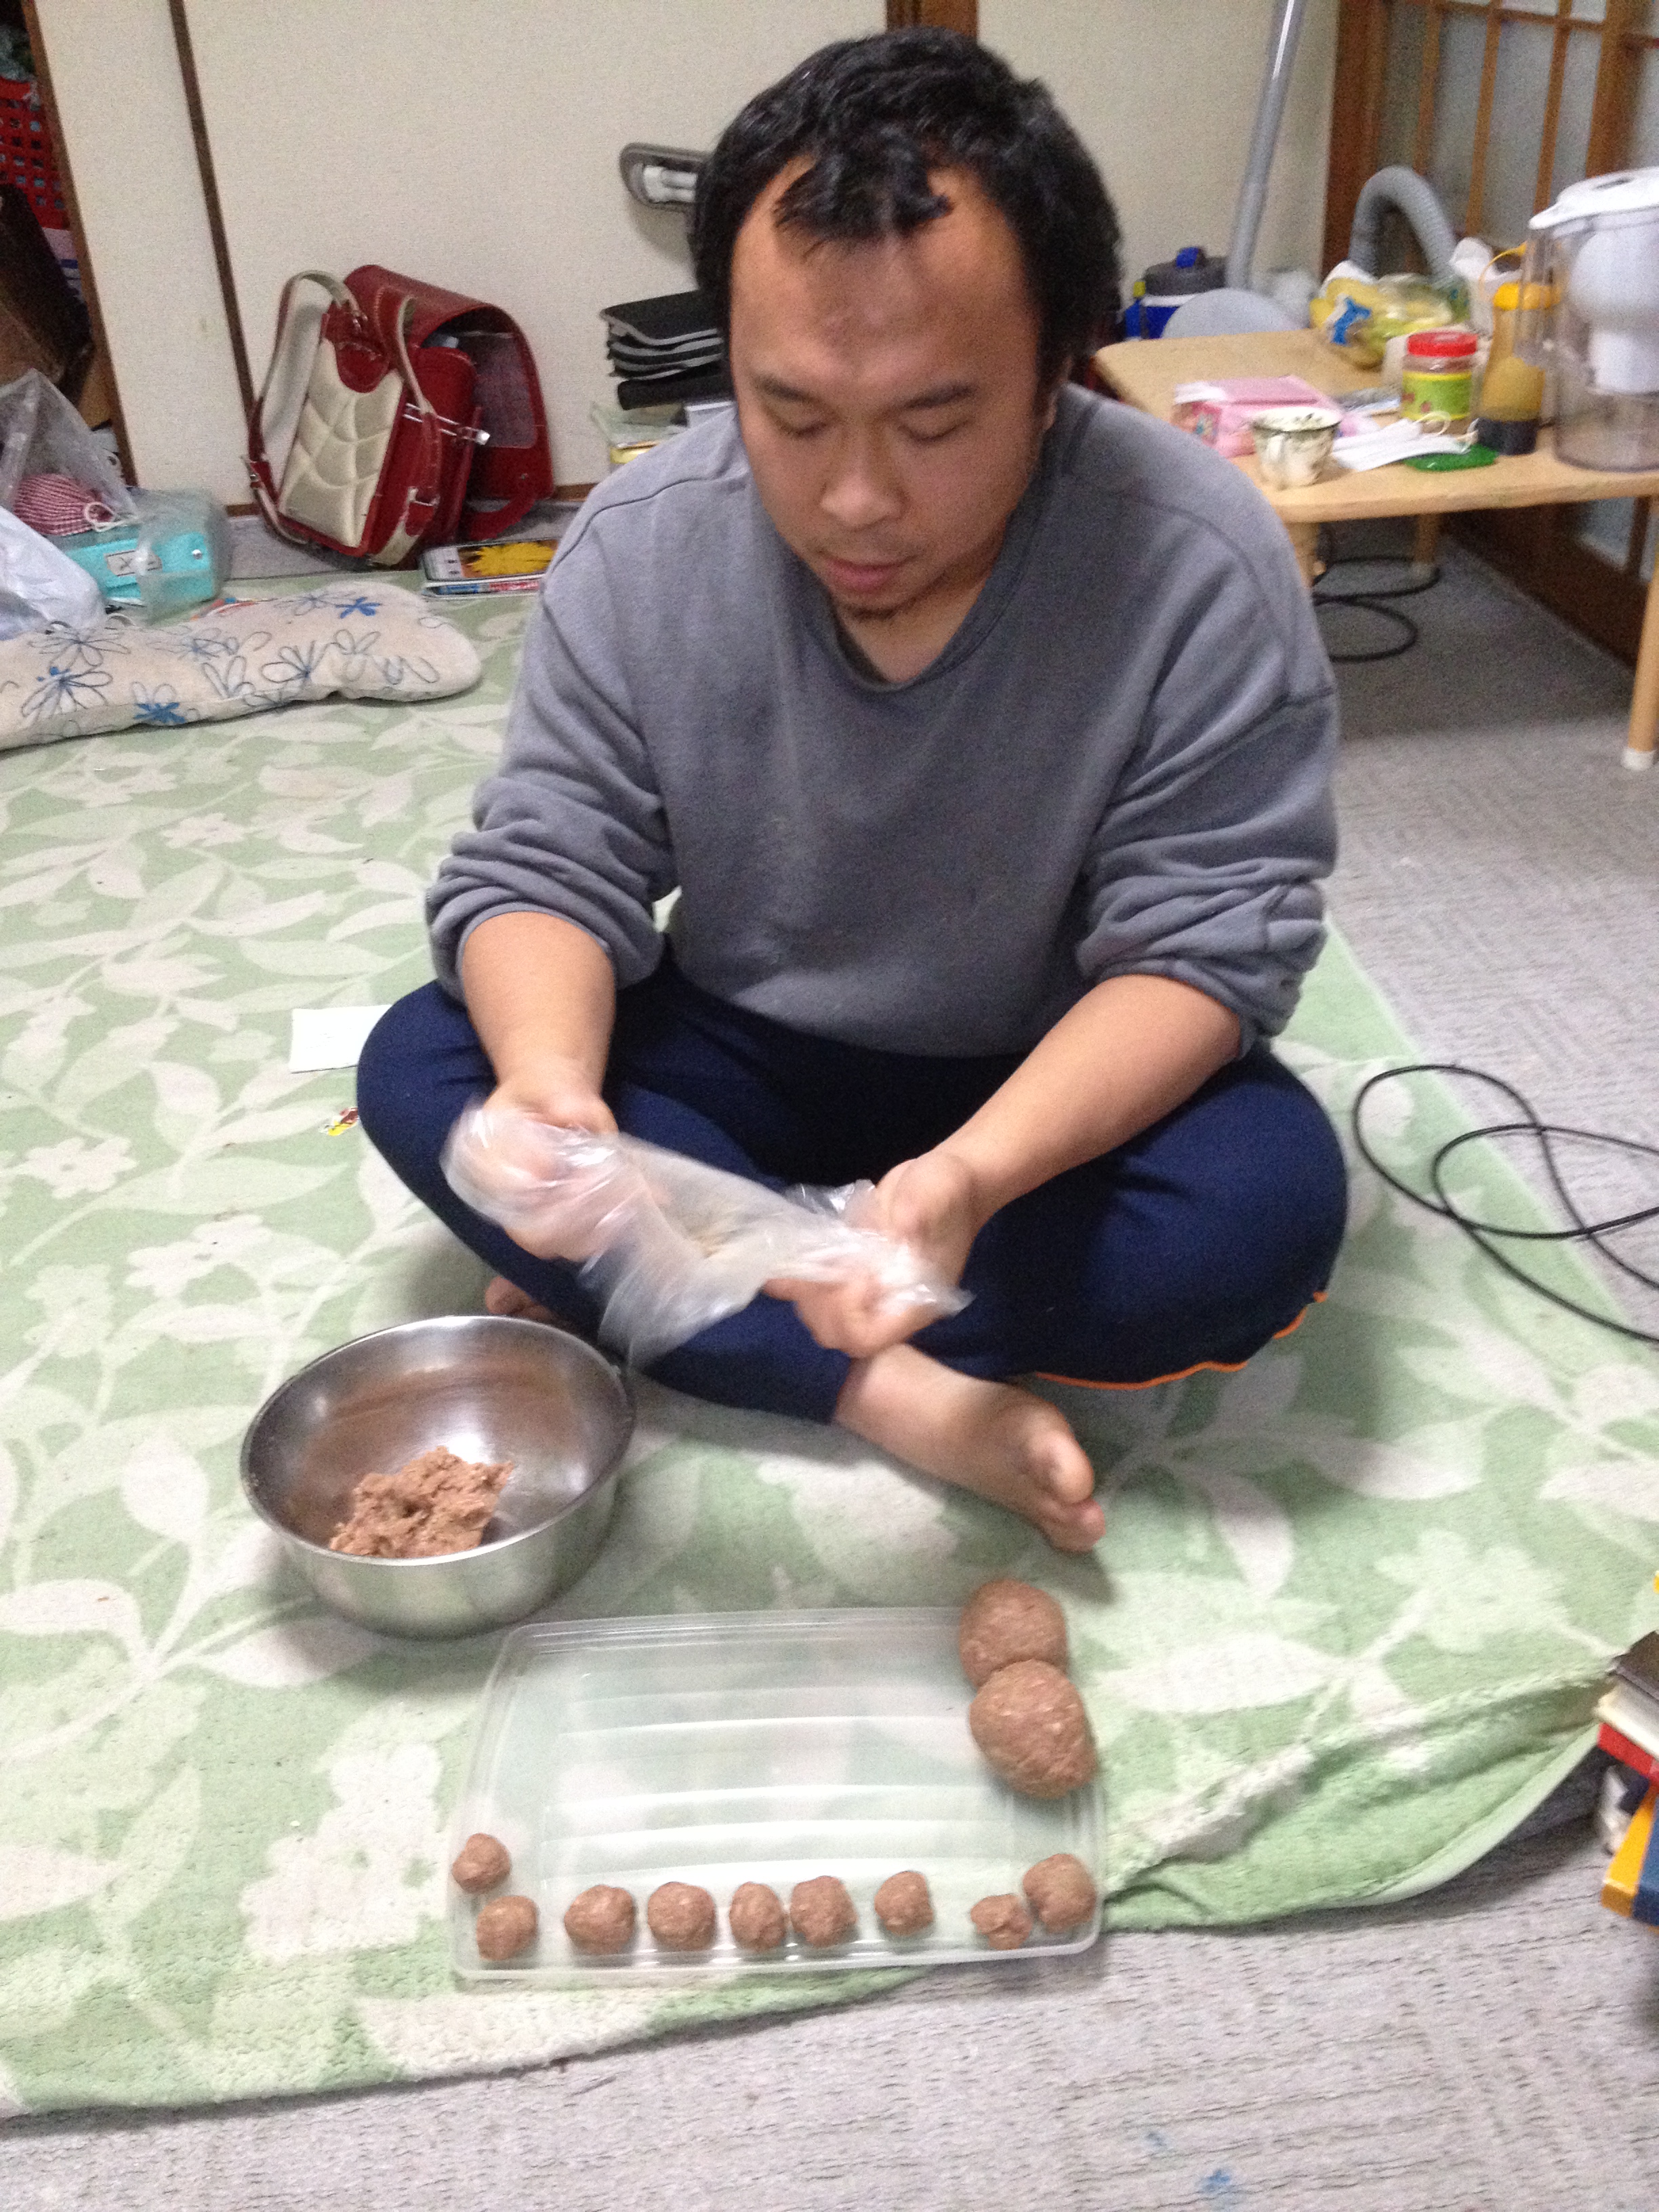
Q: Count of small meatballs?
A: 9